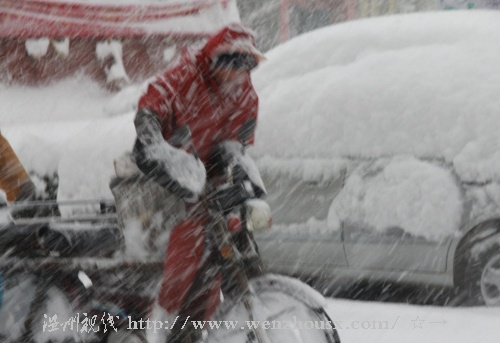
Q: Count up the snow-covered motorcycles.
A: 1